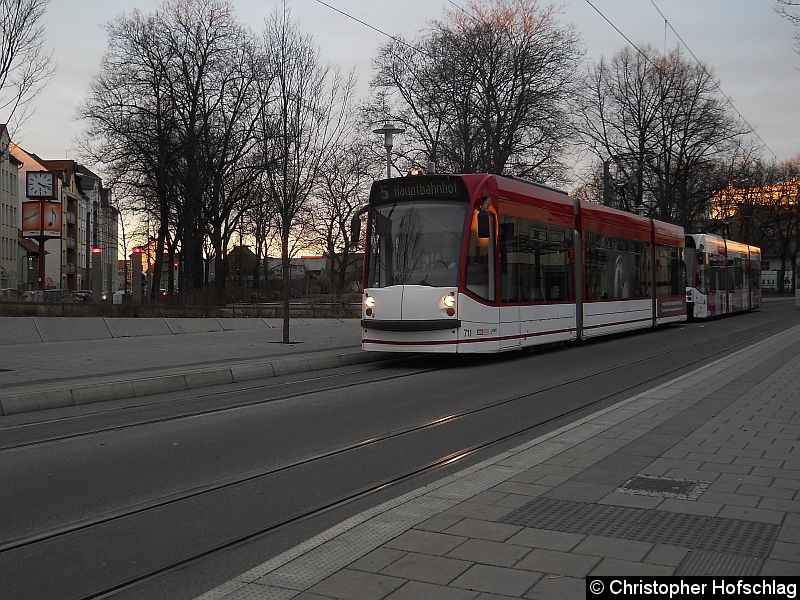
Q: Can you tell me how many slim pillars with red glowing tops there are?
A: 2